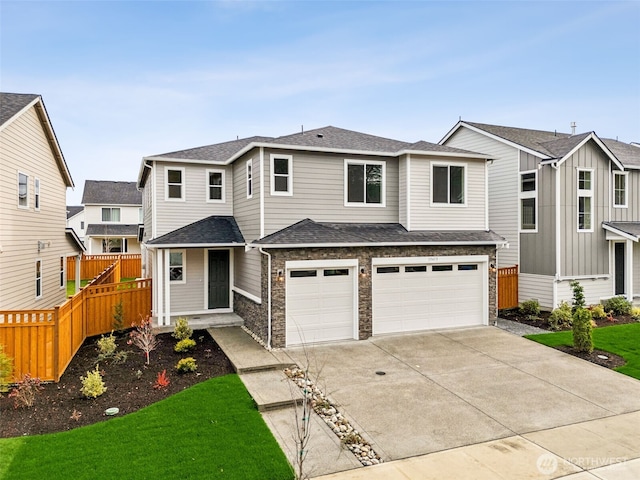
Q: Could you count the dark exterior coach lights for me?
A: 3